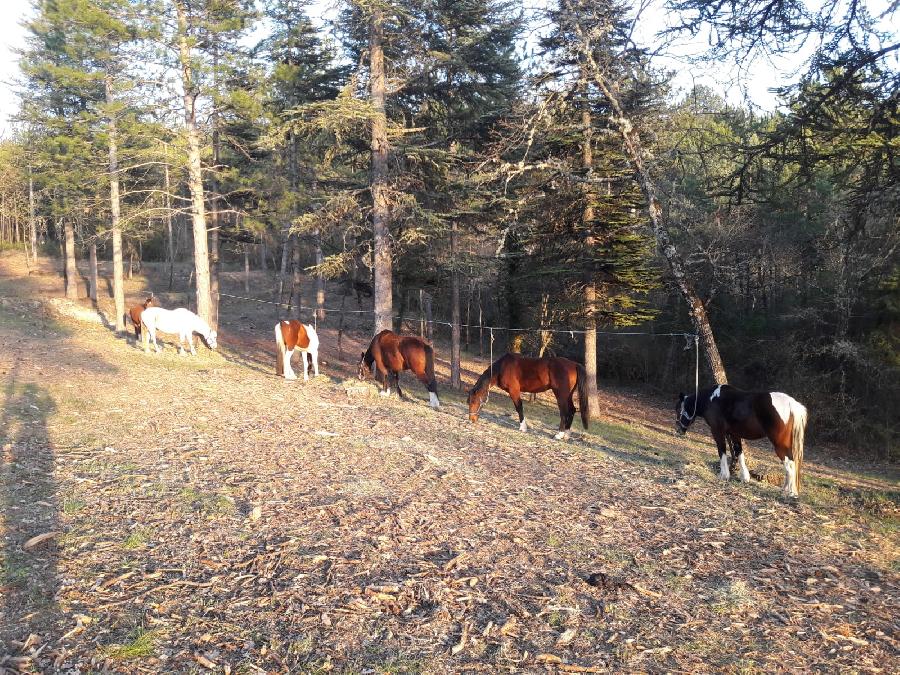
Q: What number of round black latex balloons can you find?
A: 0